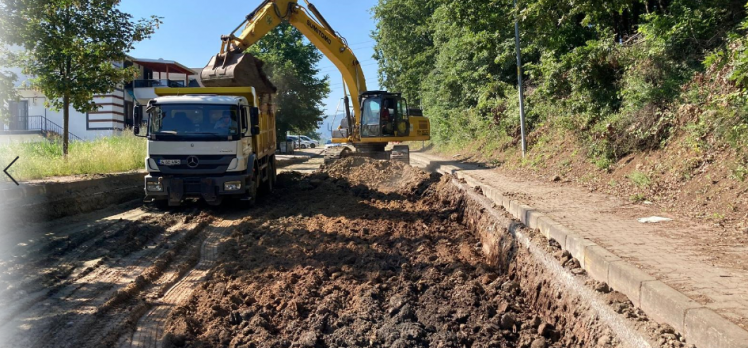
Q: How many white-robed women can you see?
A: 0